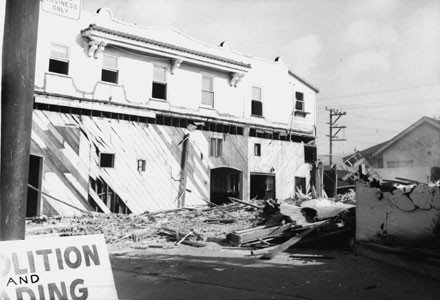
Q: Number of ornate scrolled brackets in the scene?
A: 5